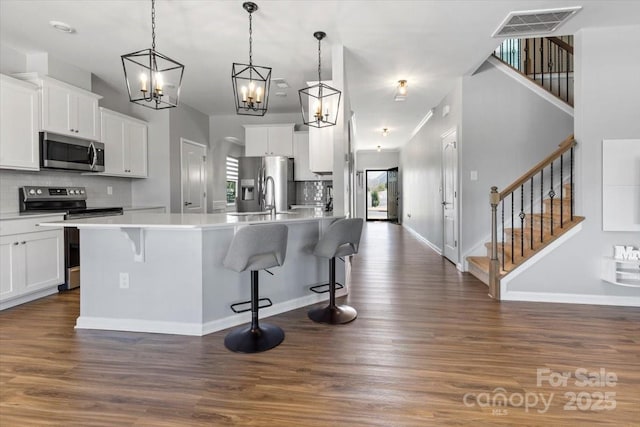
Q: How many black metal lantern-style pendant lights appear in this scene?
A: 3